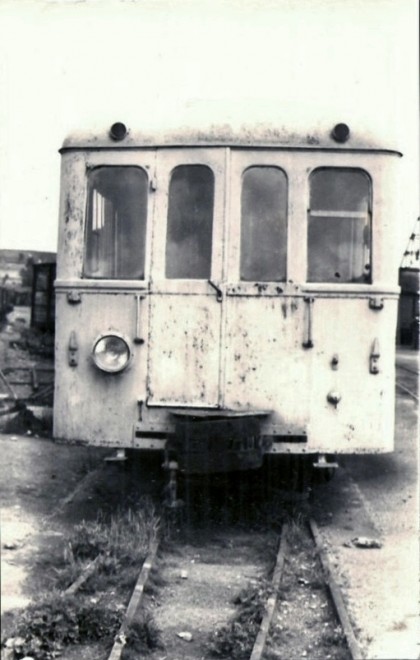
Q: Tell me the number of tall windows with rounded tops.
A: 4